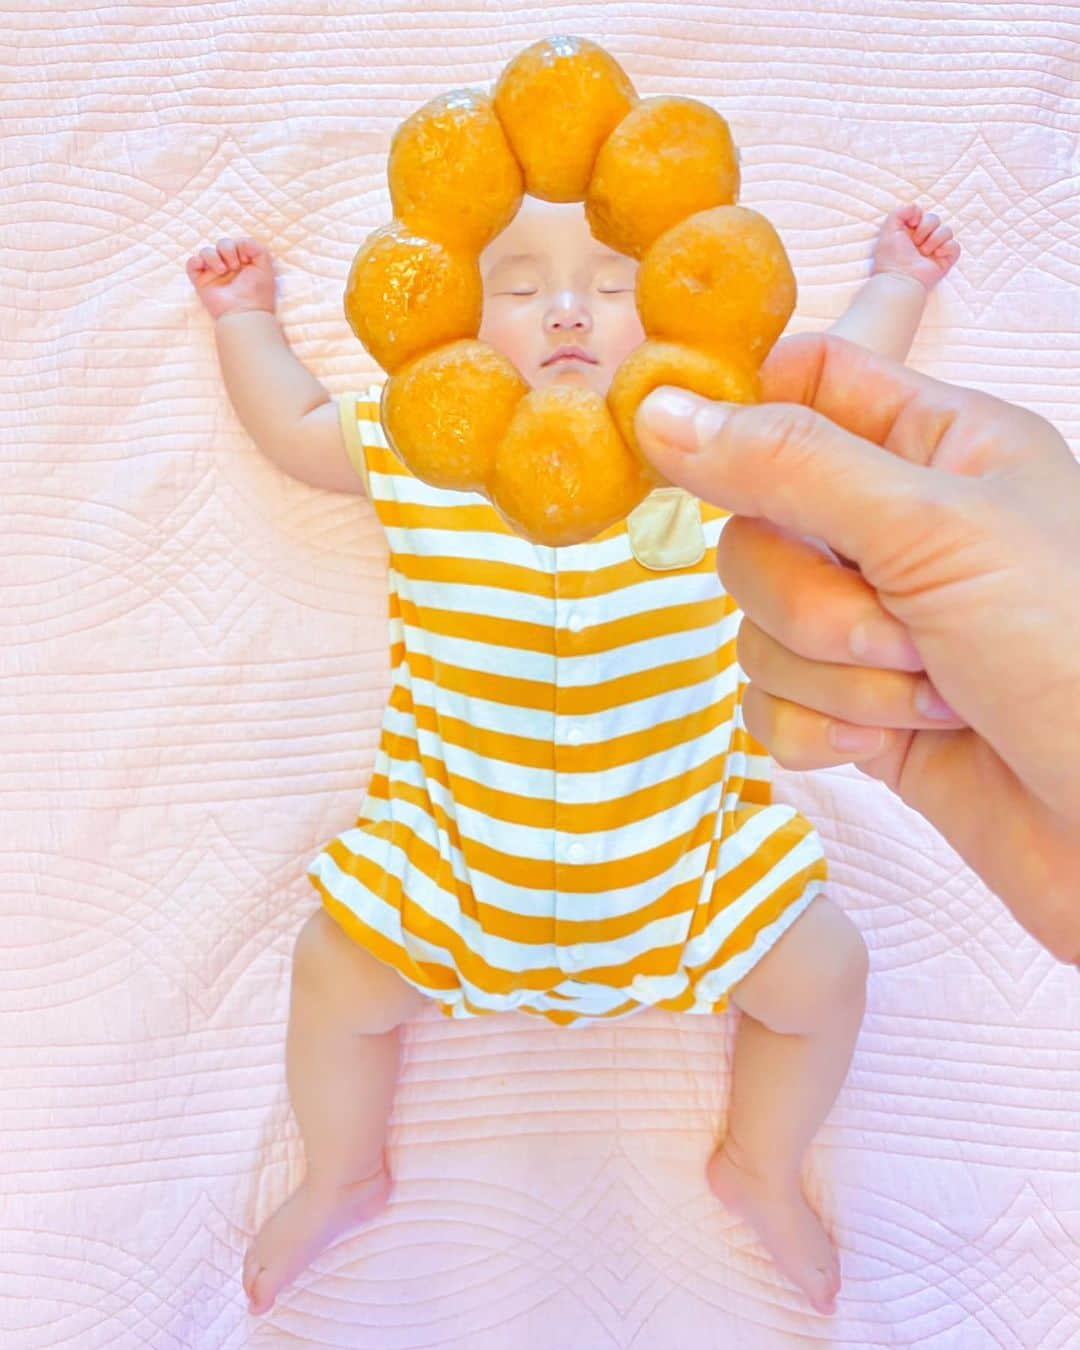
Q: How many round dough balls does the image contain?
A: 8